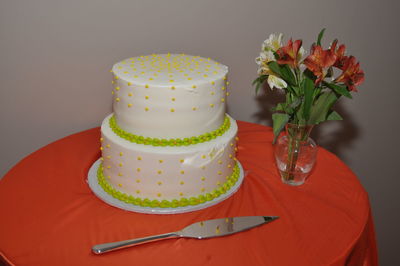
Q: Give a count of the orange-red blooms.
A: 4